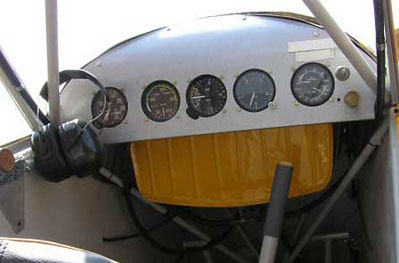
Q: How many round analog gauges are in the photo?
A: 5